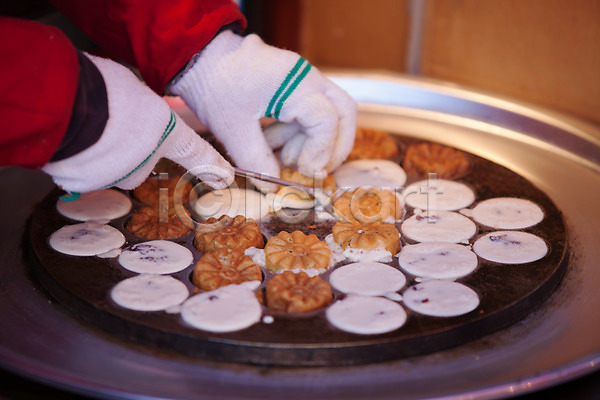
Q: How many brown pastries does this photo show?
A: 11